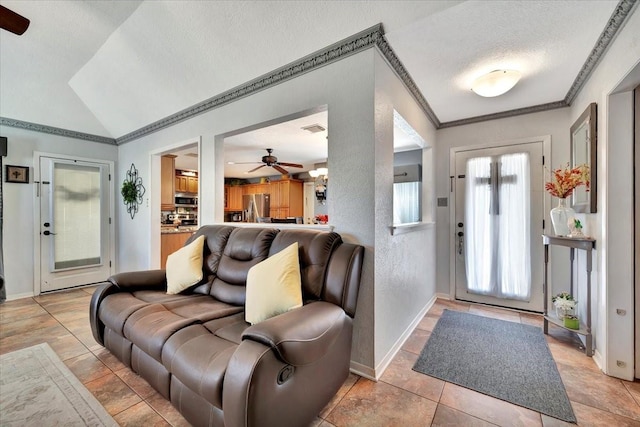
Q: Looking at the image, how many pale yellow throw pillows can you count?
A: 2